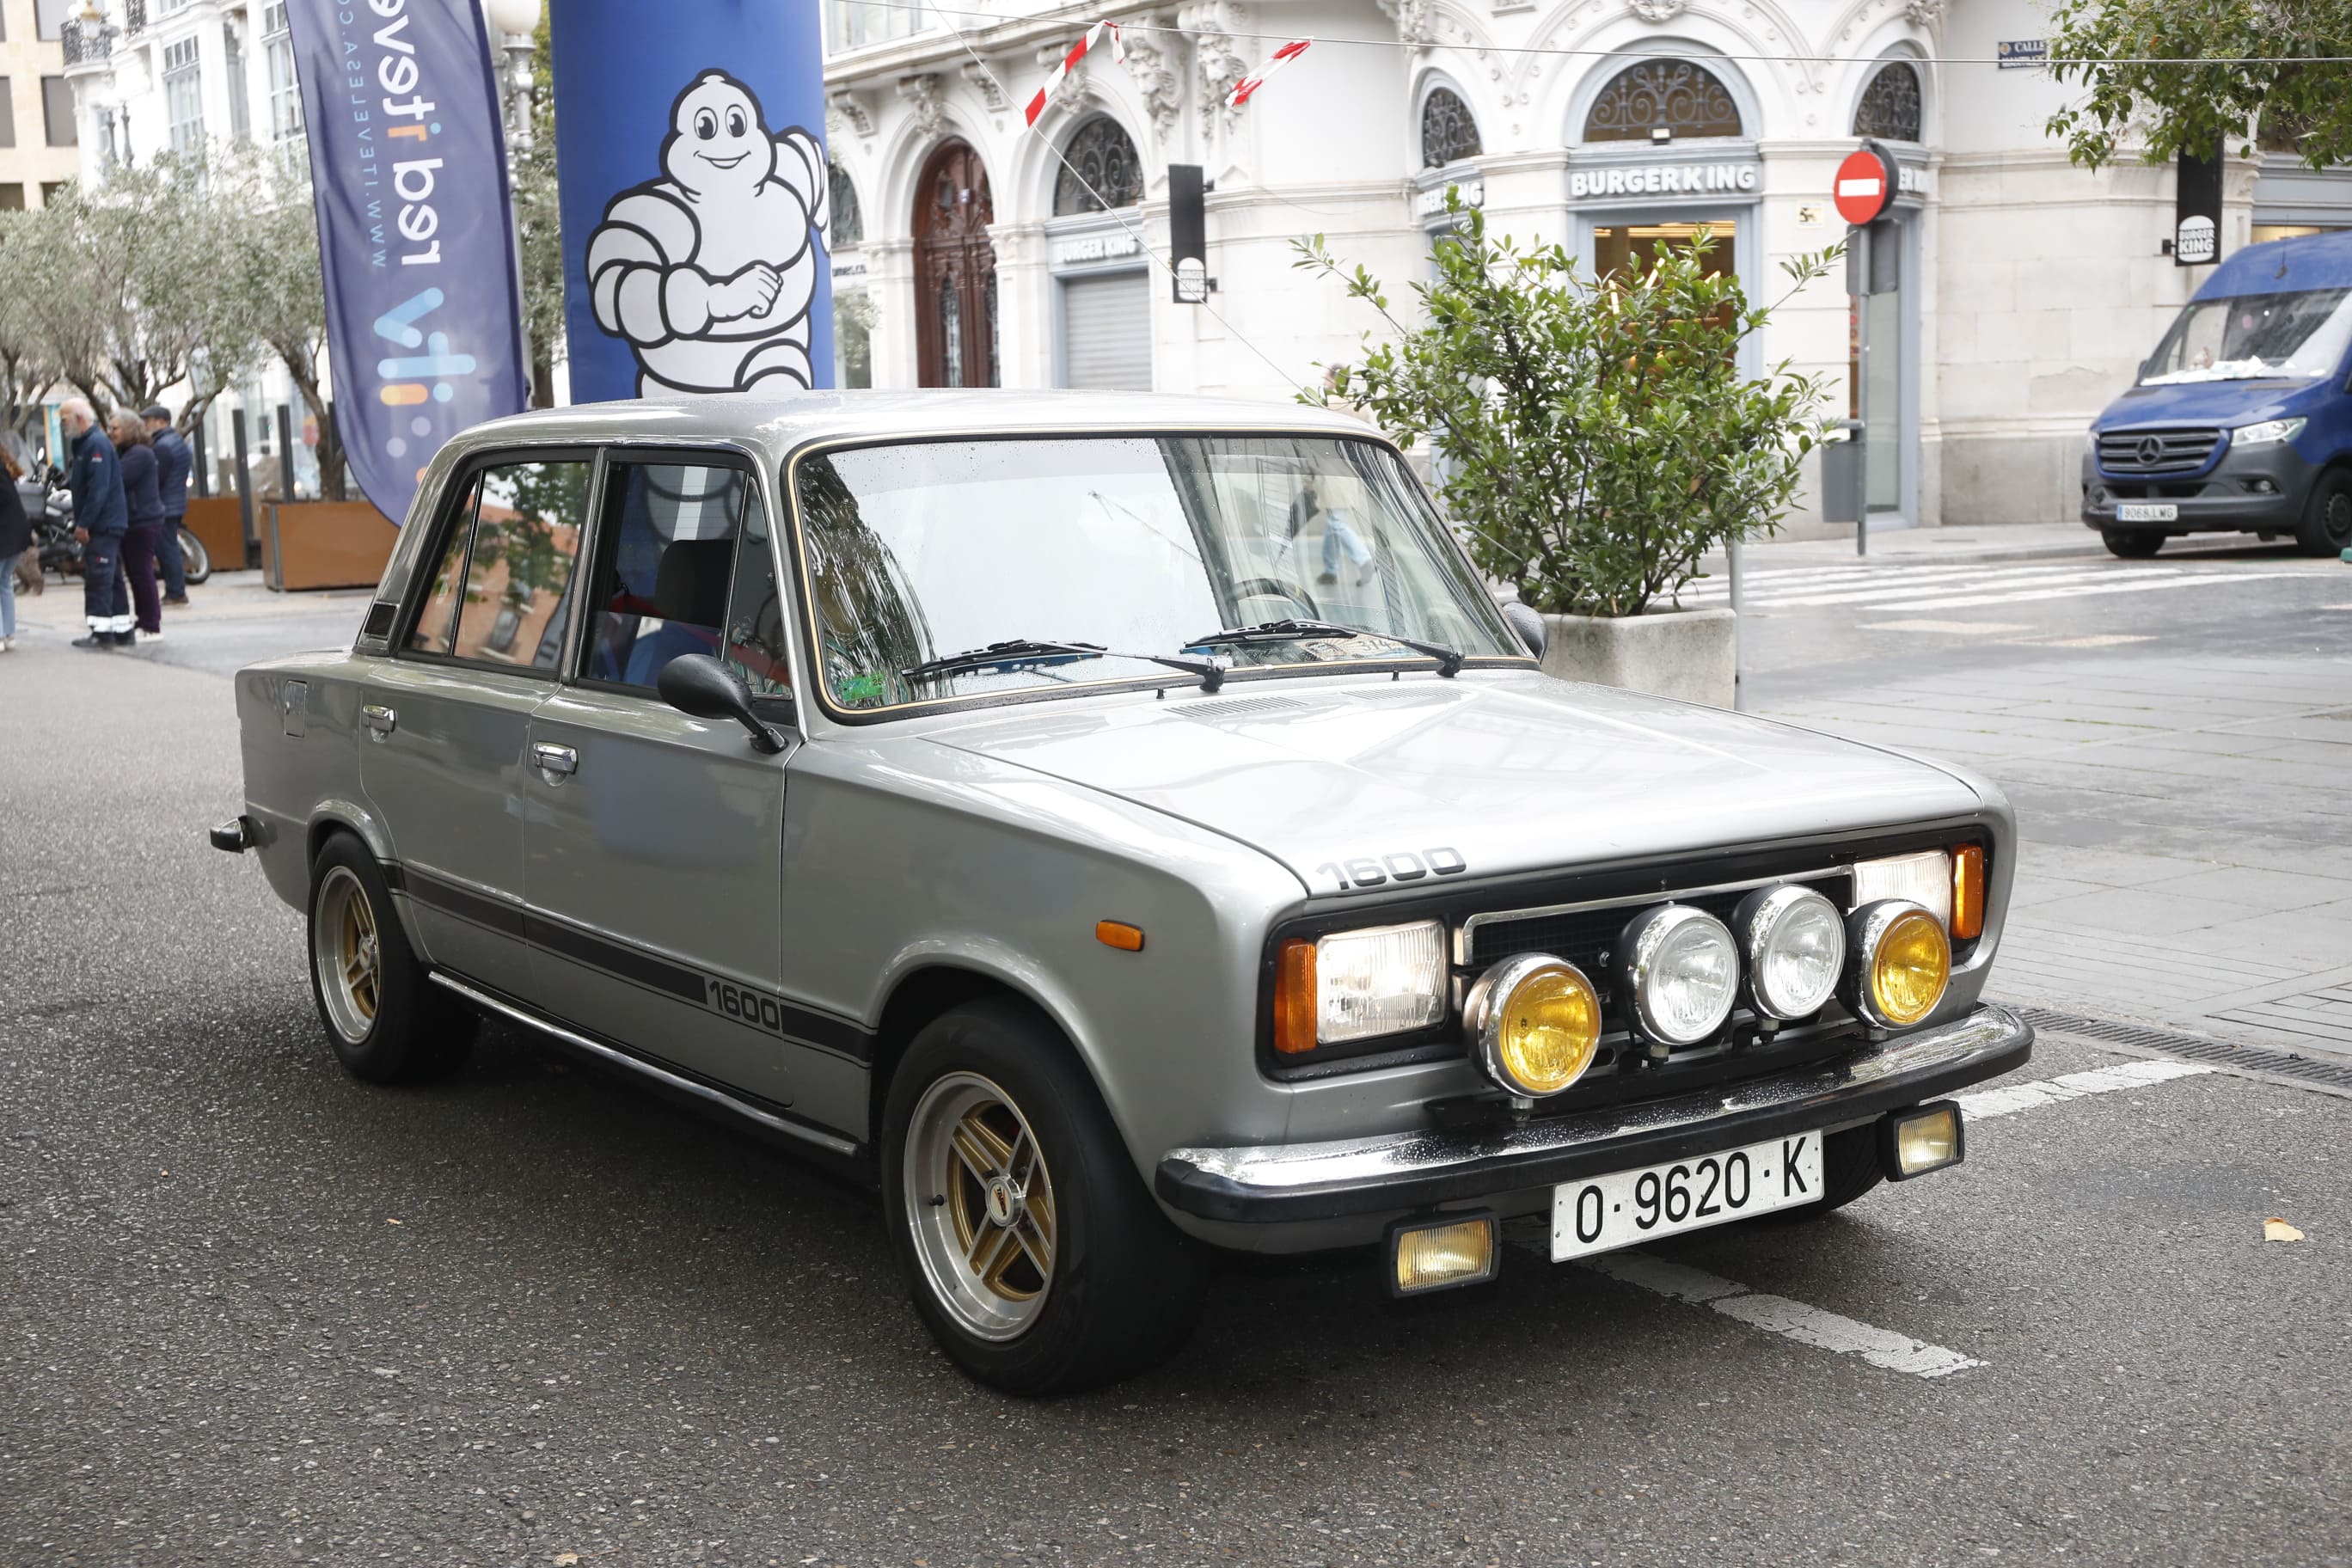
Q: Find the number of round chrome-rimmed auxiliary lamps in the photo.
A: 4